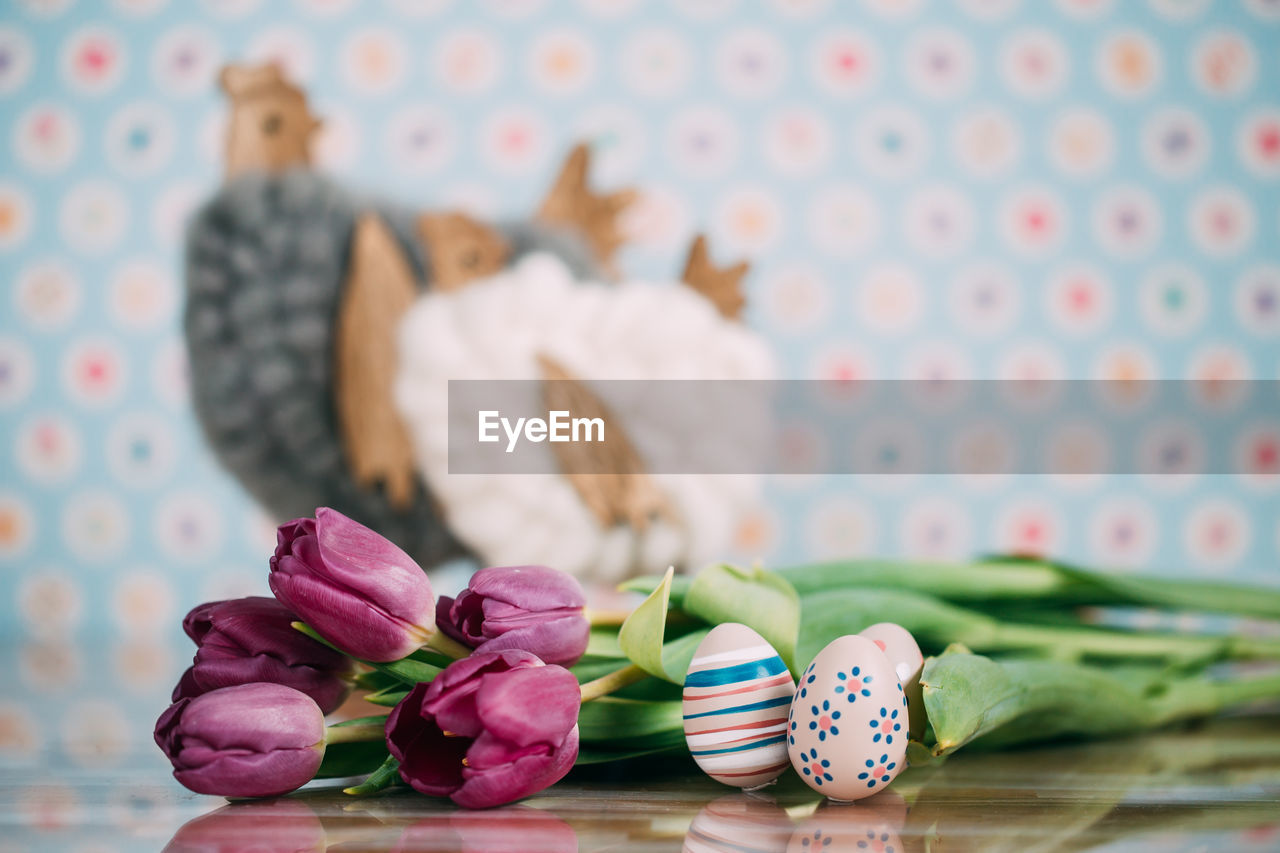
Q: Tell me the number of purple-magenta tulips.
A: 5